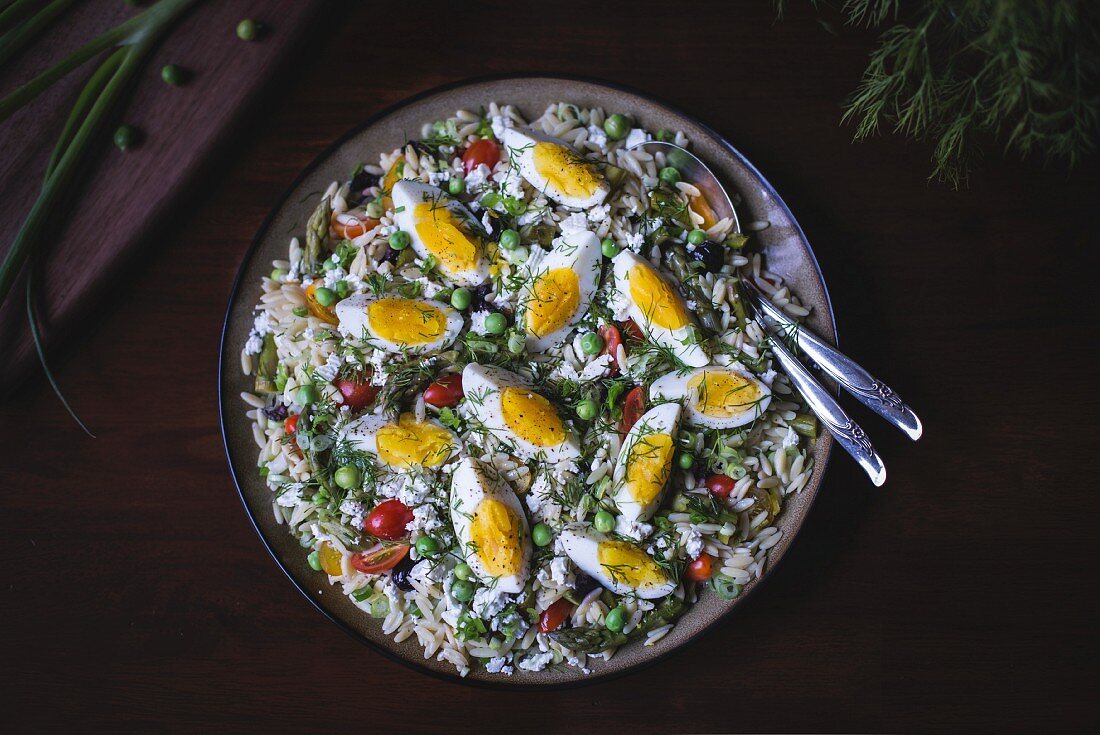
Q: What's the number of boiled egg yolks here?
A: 11